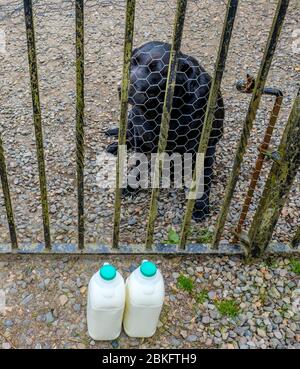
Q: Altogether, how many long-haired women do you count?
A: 0